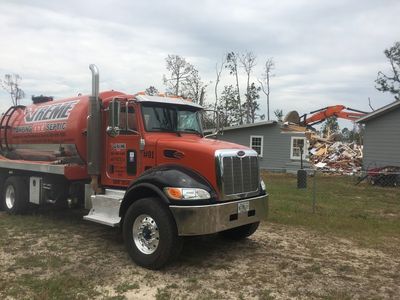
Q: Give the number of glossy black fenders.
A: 1